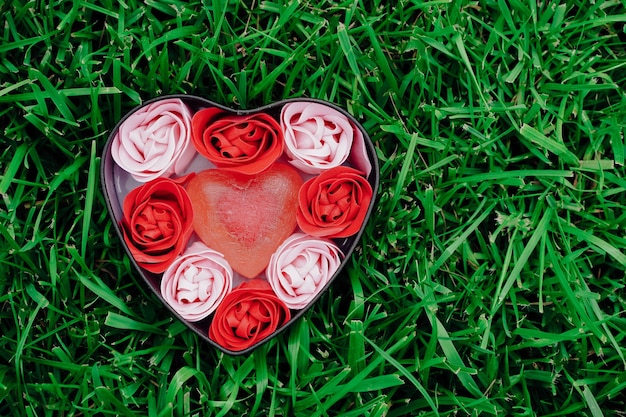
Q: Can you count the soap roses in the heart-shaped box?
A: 8